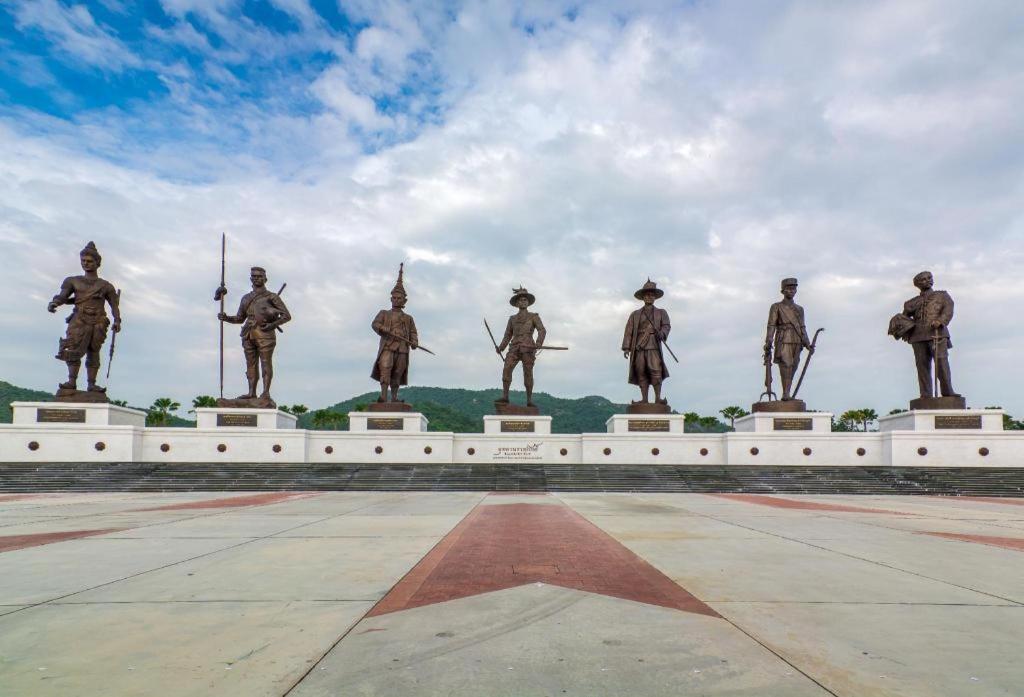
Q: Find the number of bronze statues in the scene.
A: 7